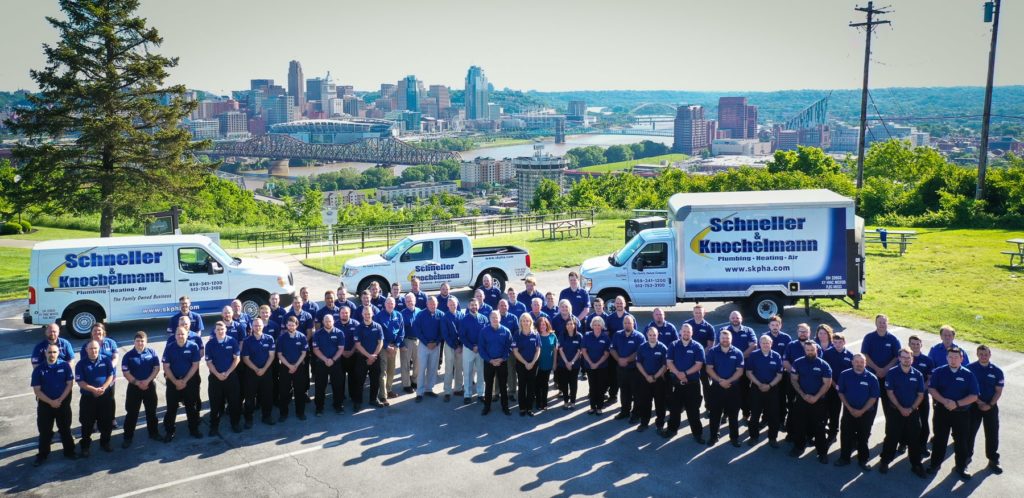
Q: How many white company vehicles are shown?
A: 3